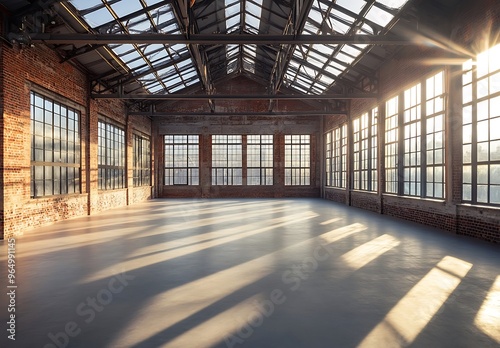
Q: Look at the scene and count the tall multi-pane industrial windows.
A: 11